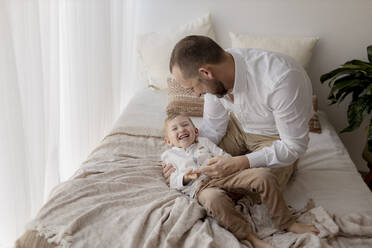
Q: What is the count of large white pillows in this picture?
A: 2